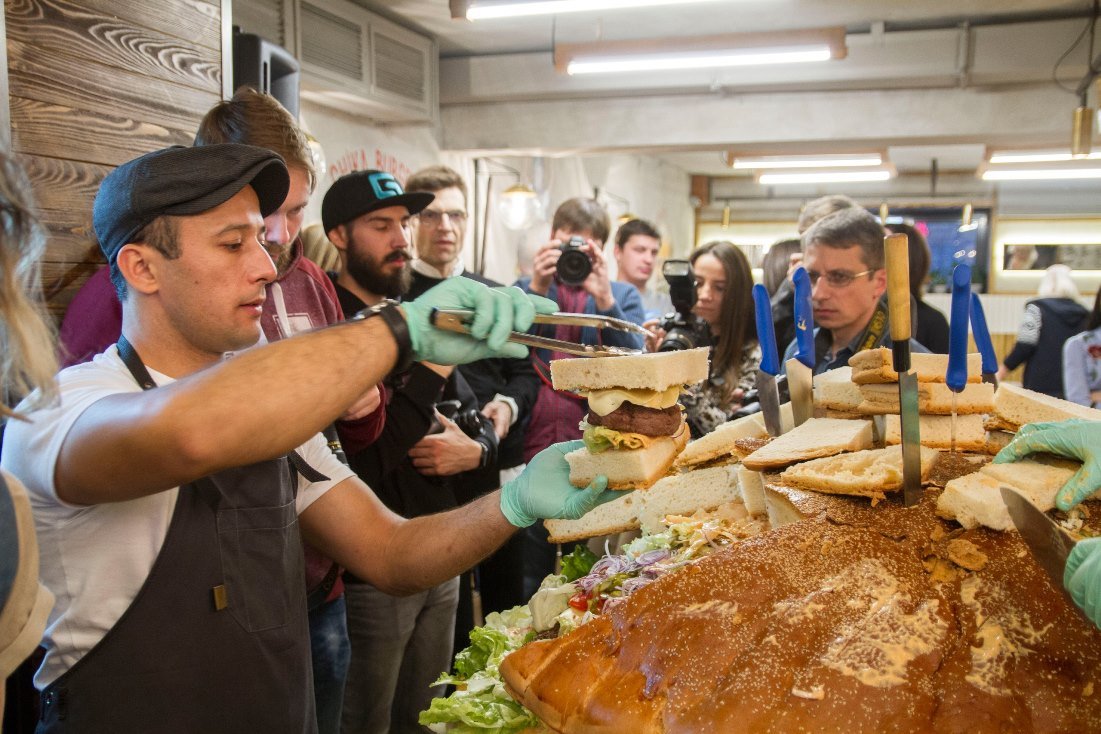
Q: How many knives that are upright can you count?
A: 5